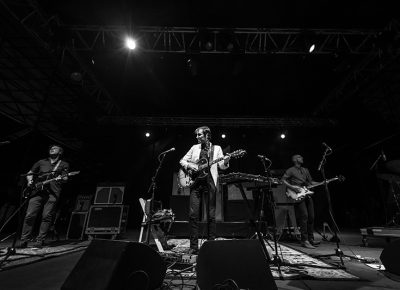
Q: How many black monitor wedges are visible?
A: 3